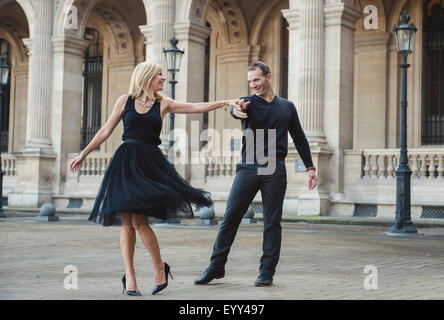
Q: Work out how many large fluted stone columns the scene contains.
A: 3